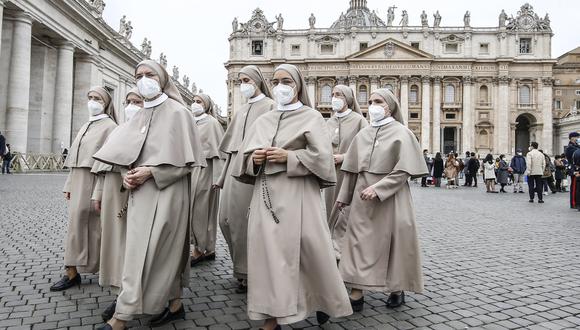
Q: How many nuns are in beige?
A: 8